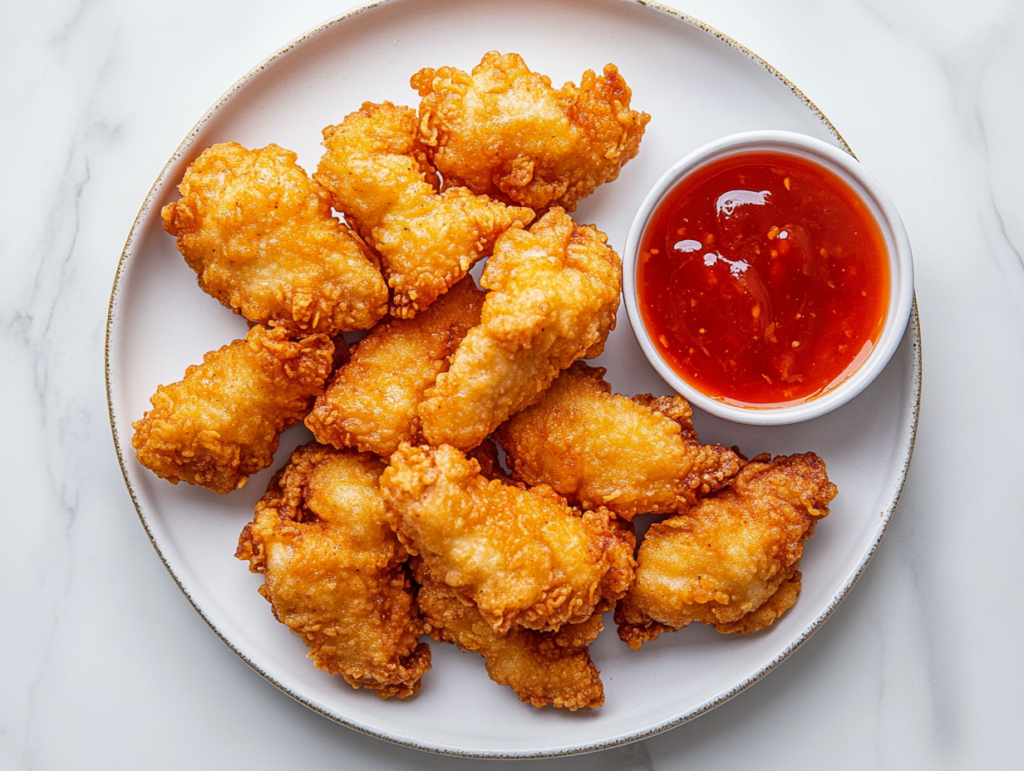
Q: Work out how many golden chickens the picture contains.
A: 11